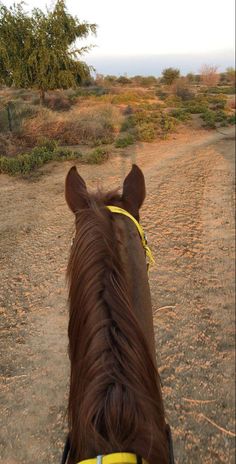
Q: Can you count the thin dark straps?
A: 2